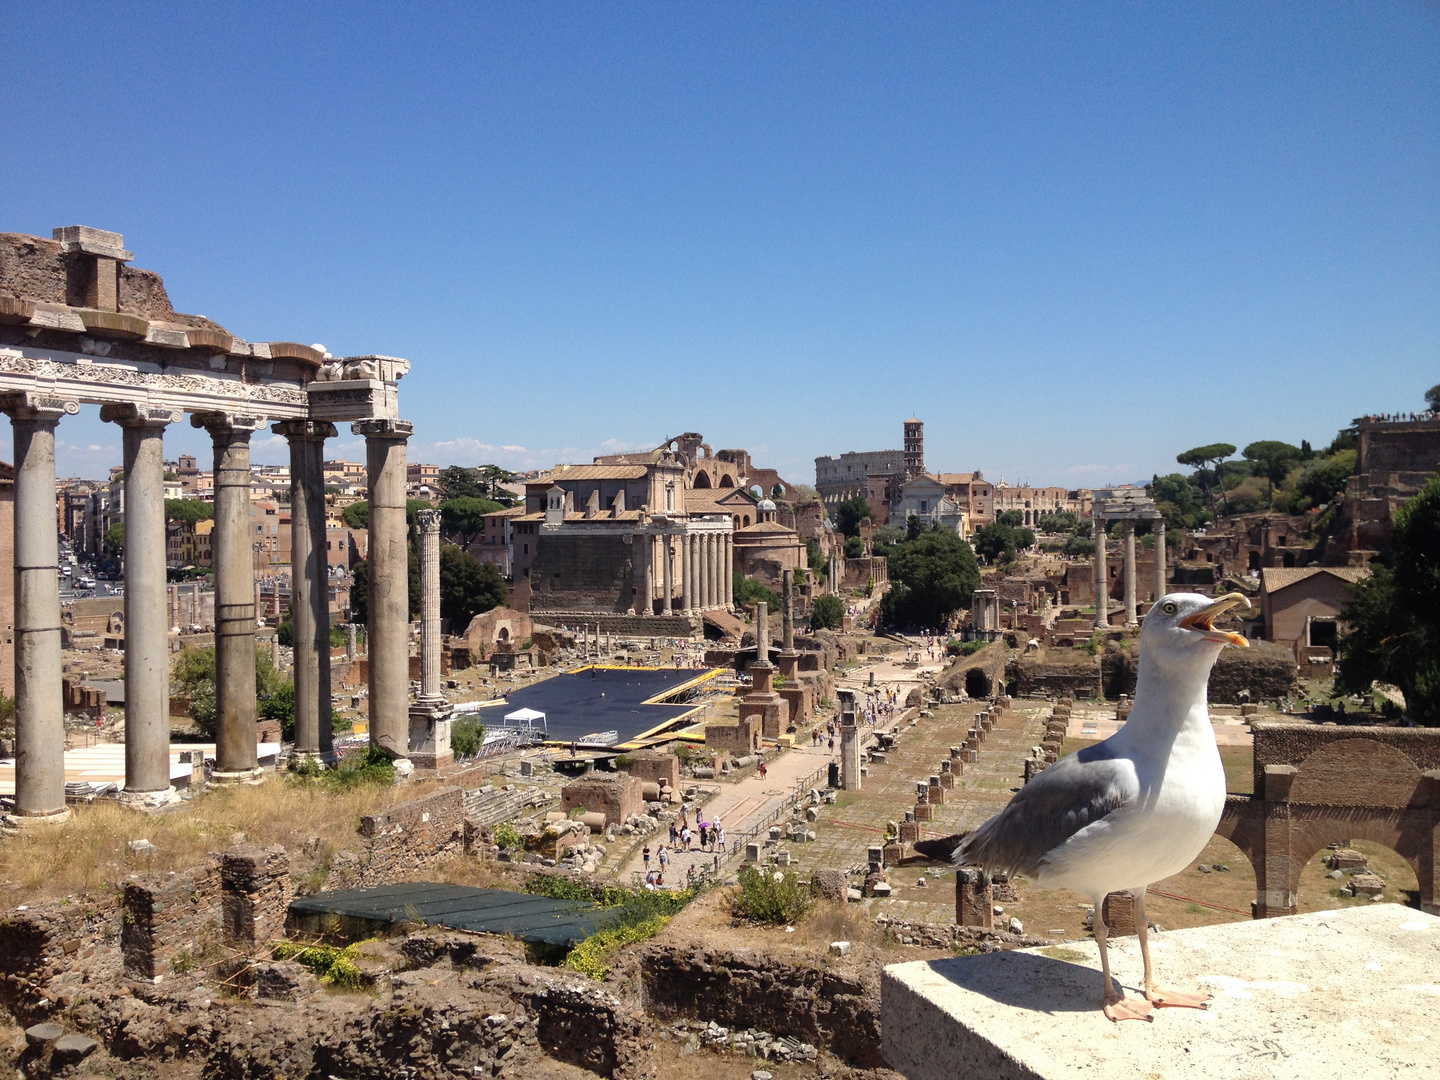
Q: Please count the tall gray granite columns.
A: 5